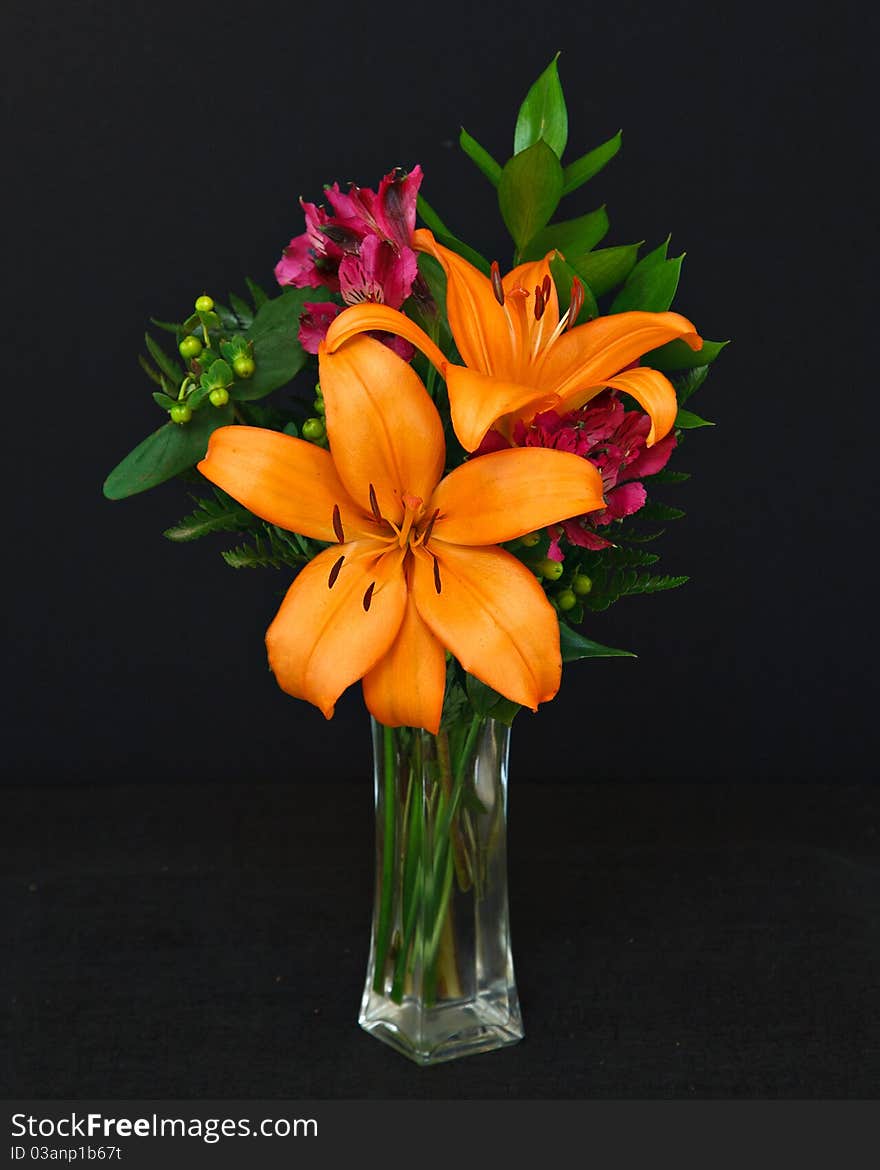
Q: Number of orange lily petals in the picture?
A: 12